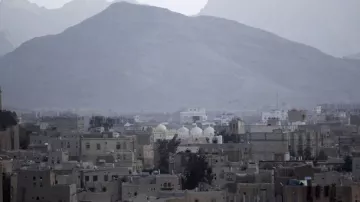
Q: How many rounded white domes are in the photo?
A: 4